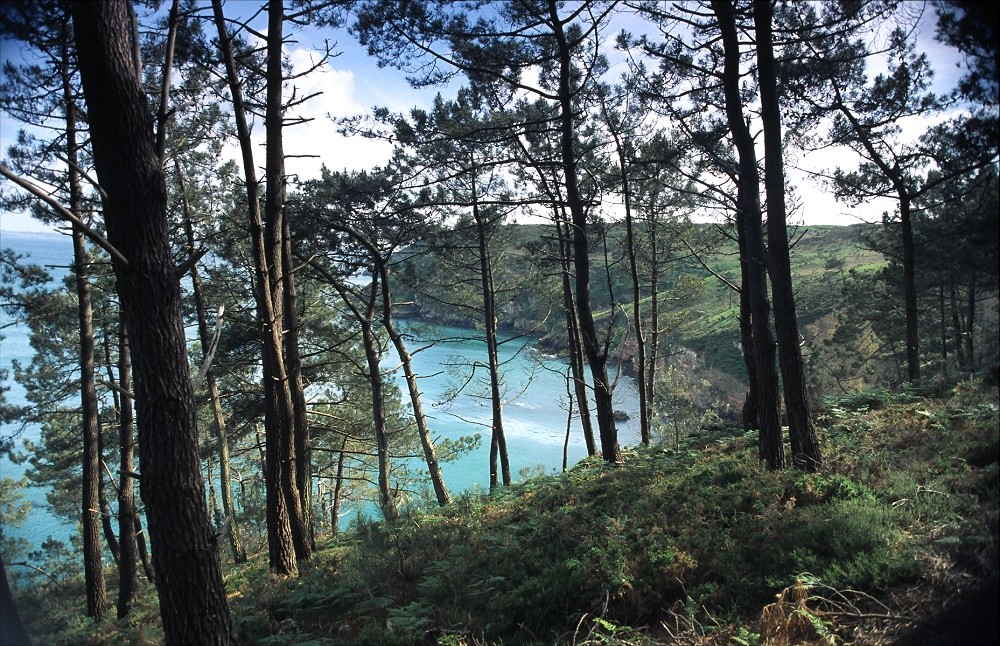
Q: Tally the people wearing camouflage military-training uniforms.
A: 0